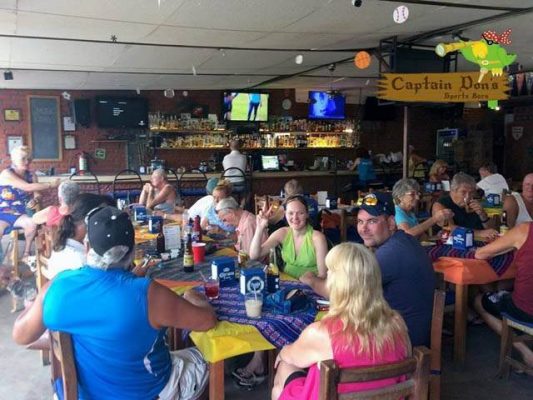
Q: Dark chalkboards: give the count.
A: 1